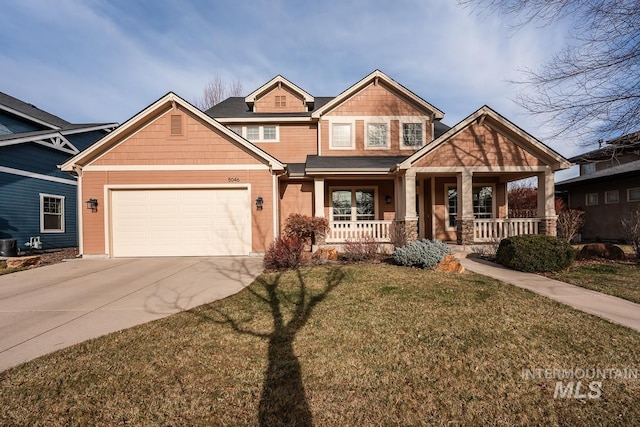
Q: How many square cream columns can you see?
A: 4